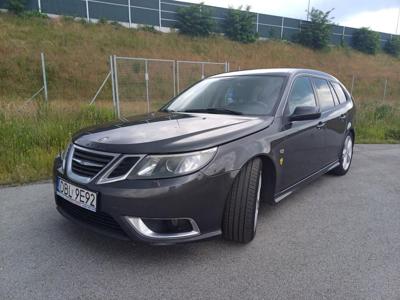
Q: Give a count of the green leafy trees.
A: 6